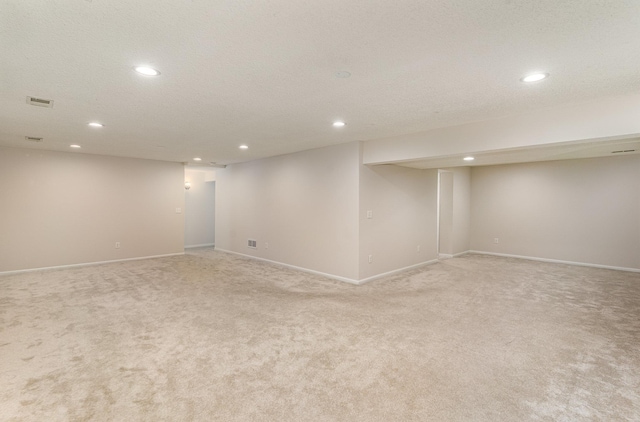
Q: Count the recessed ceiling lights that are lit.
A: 8